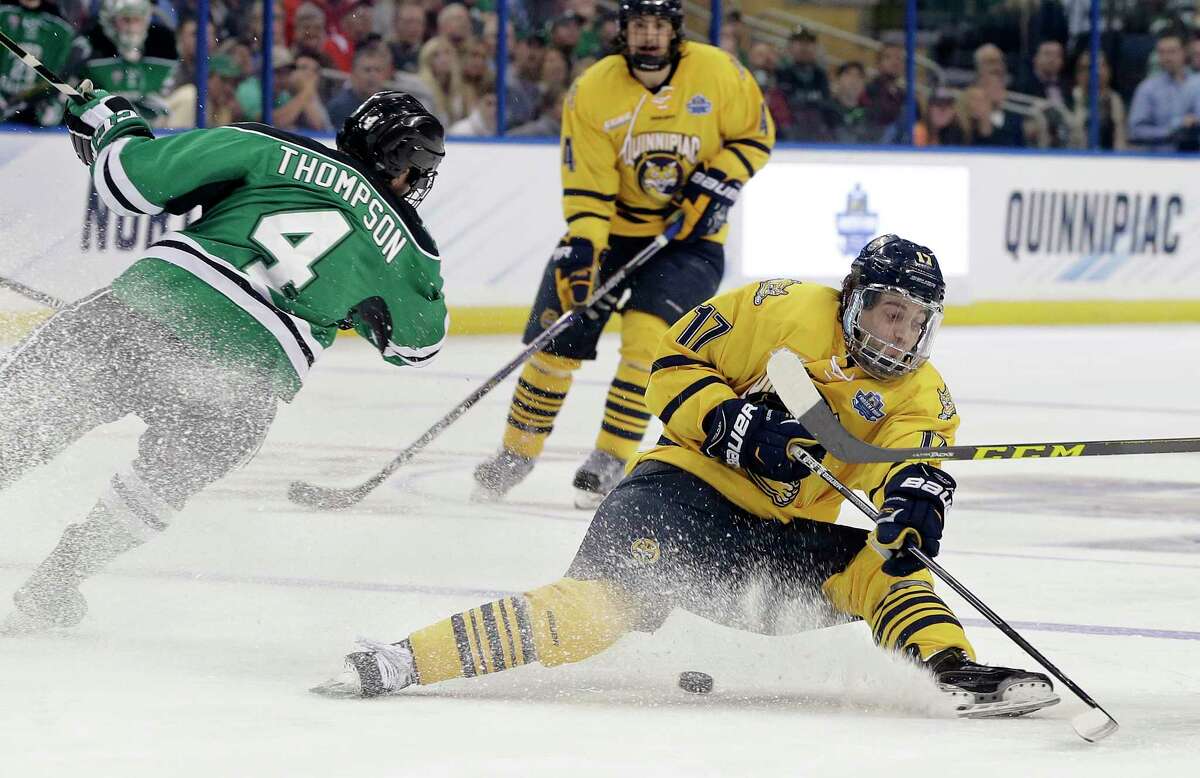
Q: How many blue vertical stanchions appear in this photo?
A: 6